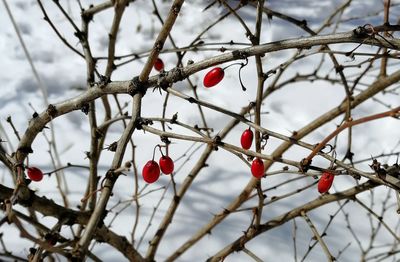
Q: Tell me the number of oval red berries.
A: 8